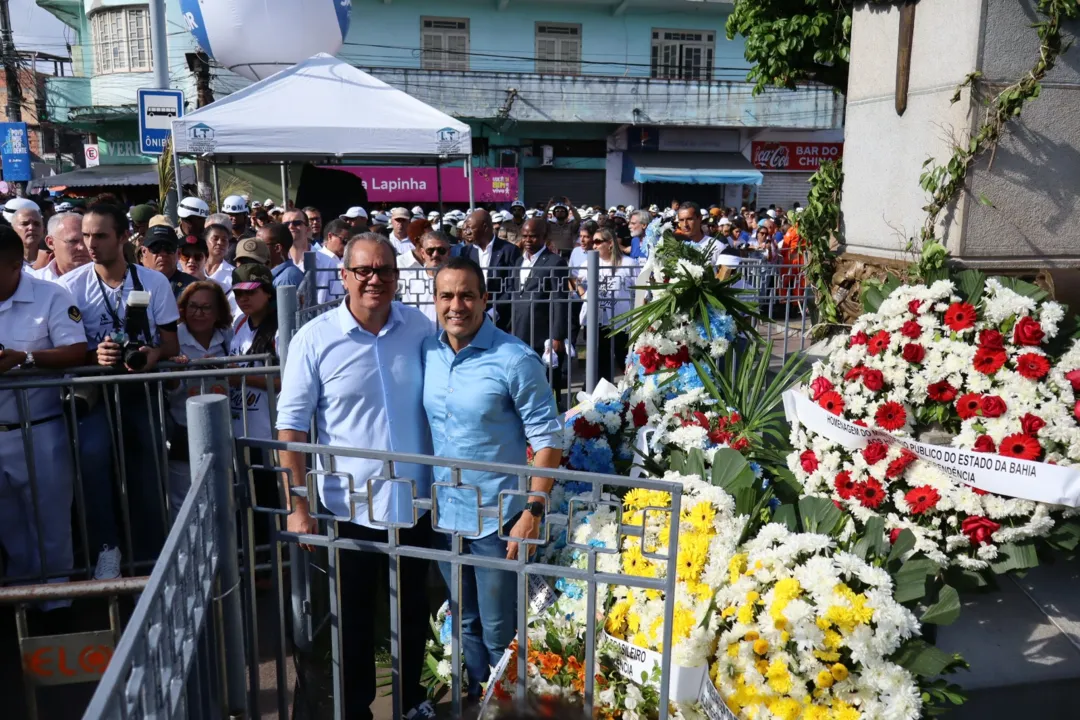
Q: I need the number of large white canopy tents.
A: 1